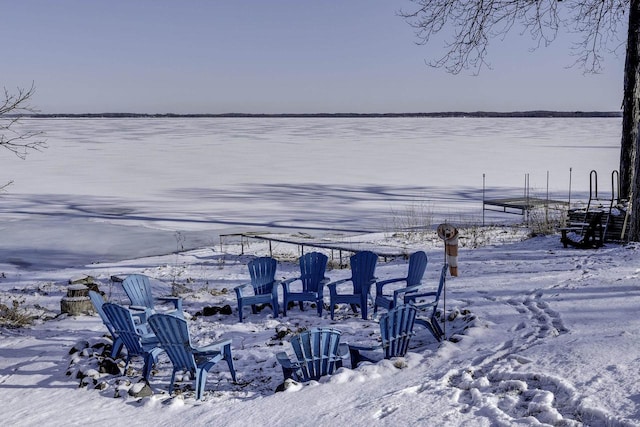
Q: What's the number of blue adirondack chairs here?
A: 11